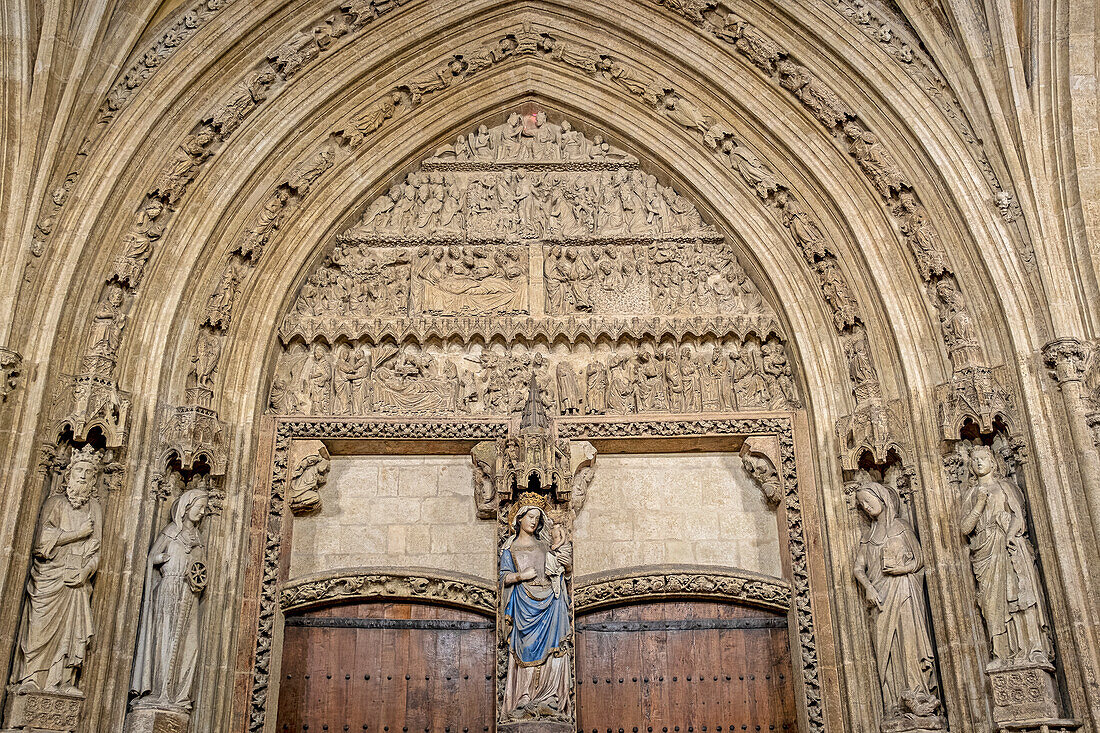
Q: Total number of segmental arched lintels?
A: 2